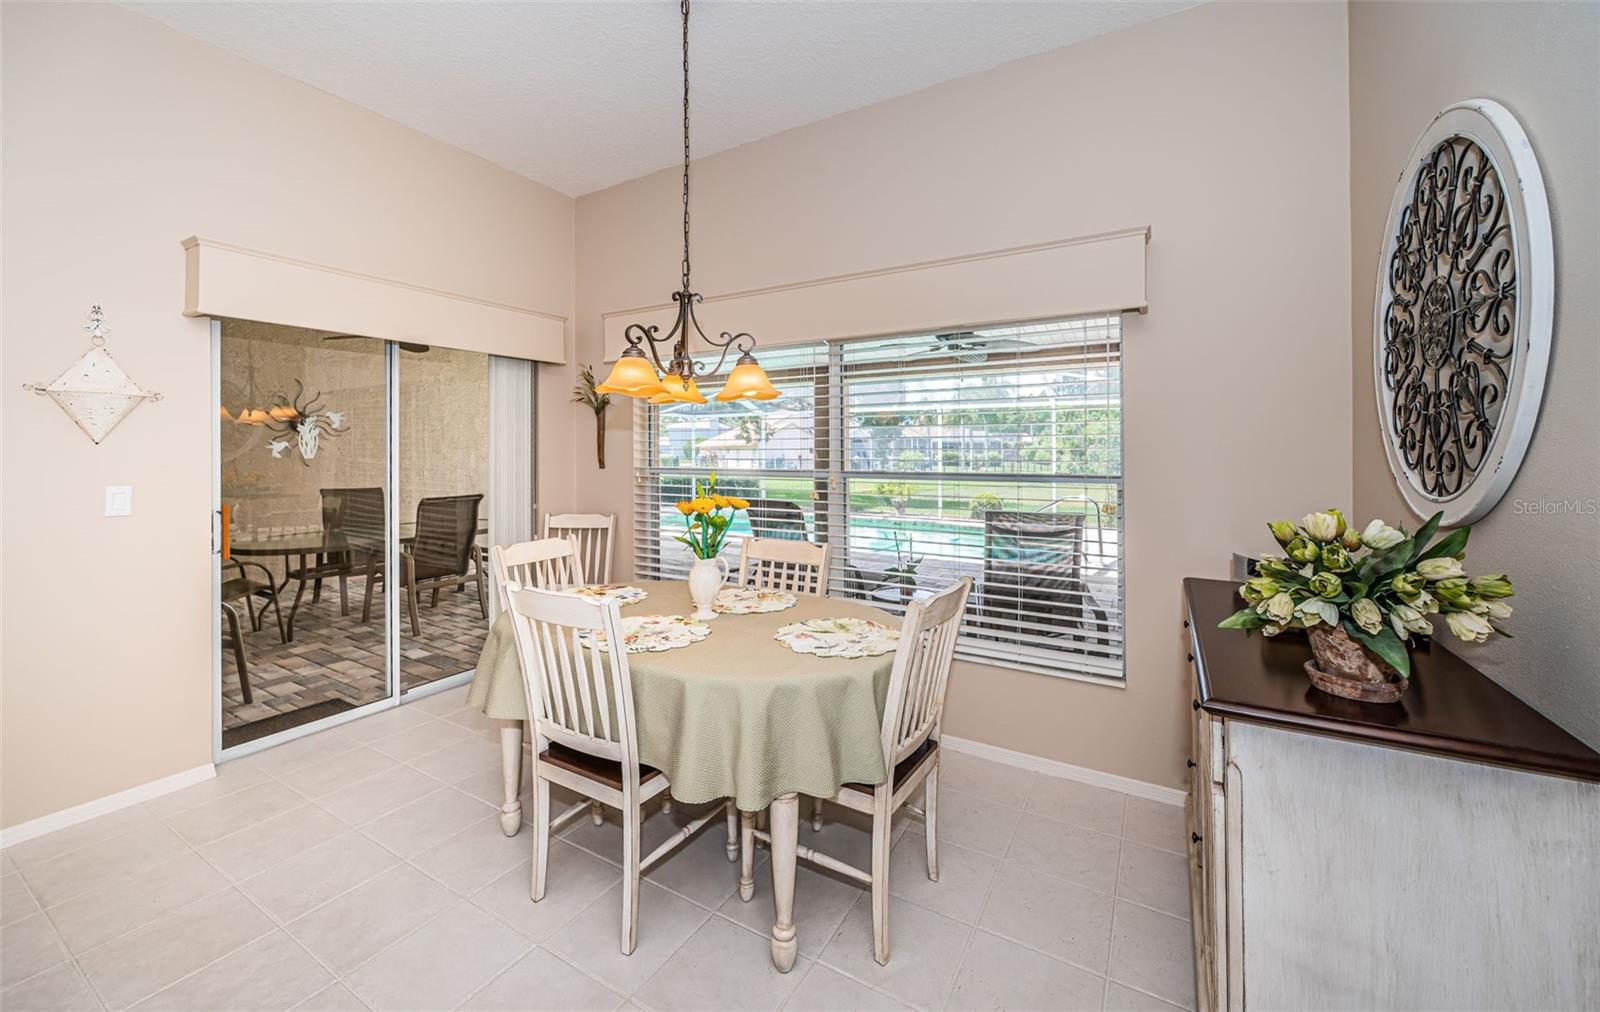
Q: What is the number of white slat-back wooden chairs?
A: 5